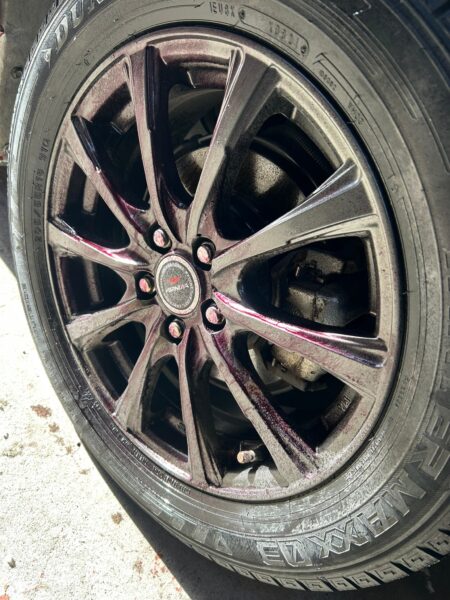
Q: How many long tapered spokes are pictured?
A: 10